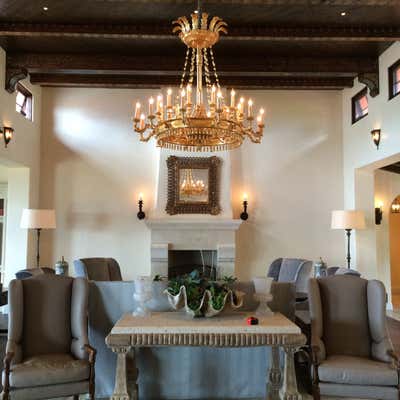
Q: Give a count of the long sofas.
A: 1